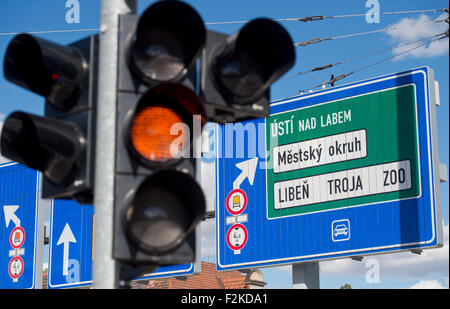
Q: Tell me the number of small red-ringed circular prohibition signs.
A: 4